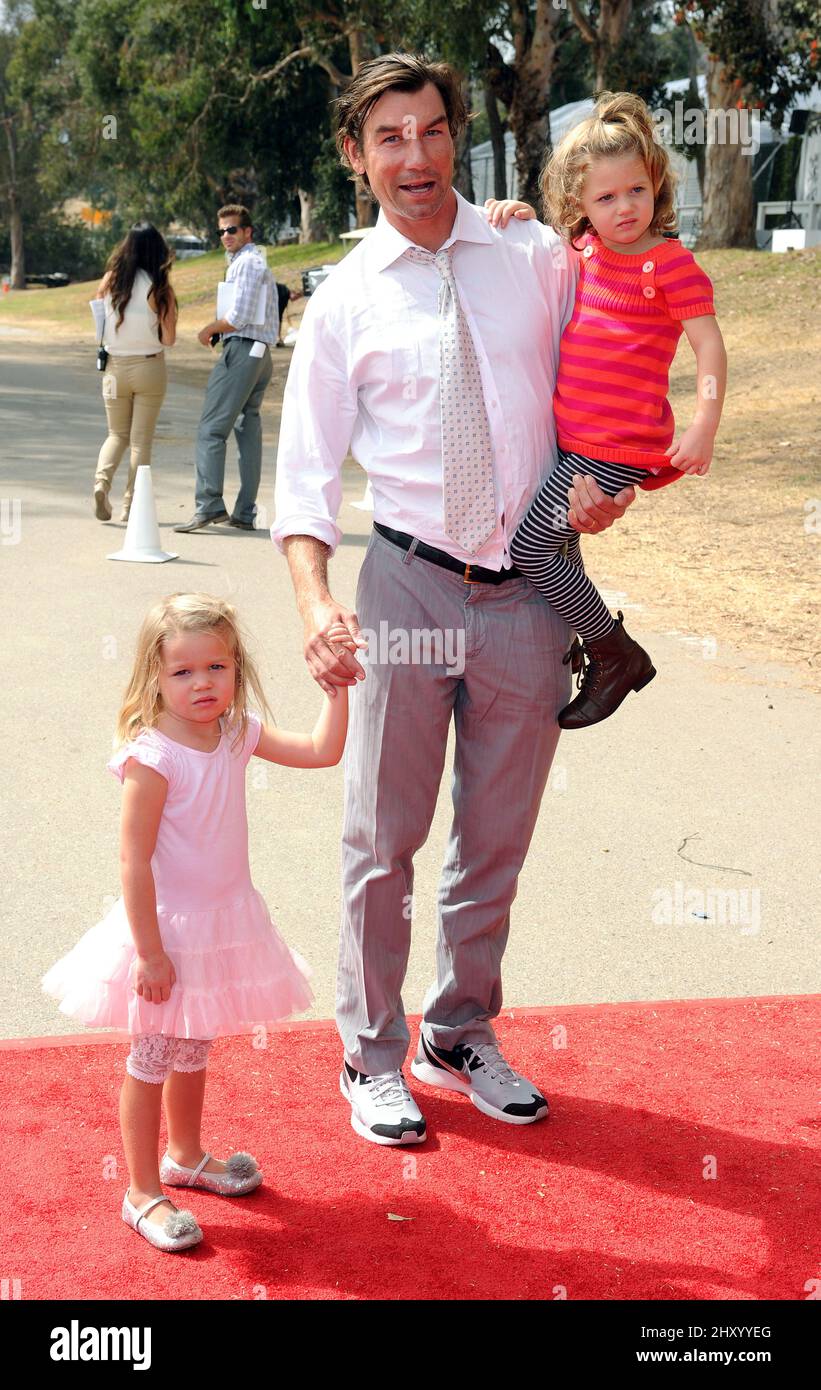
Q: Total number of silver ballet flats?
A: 2